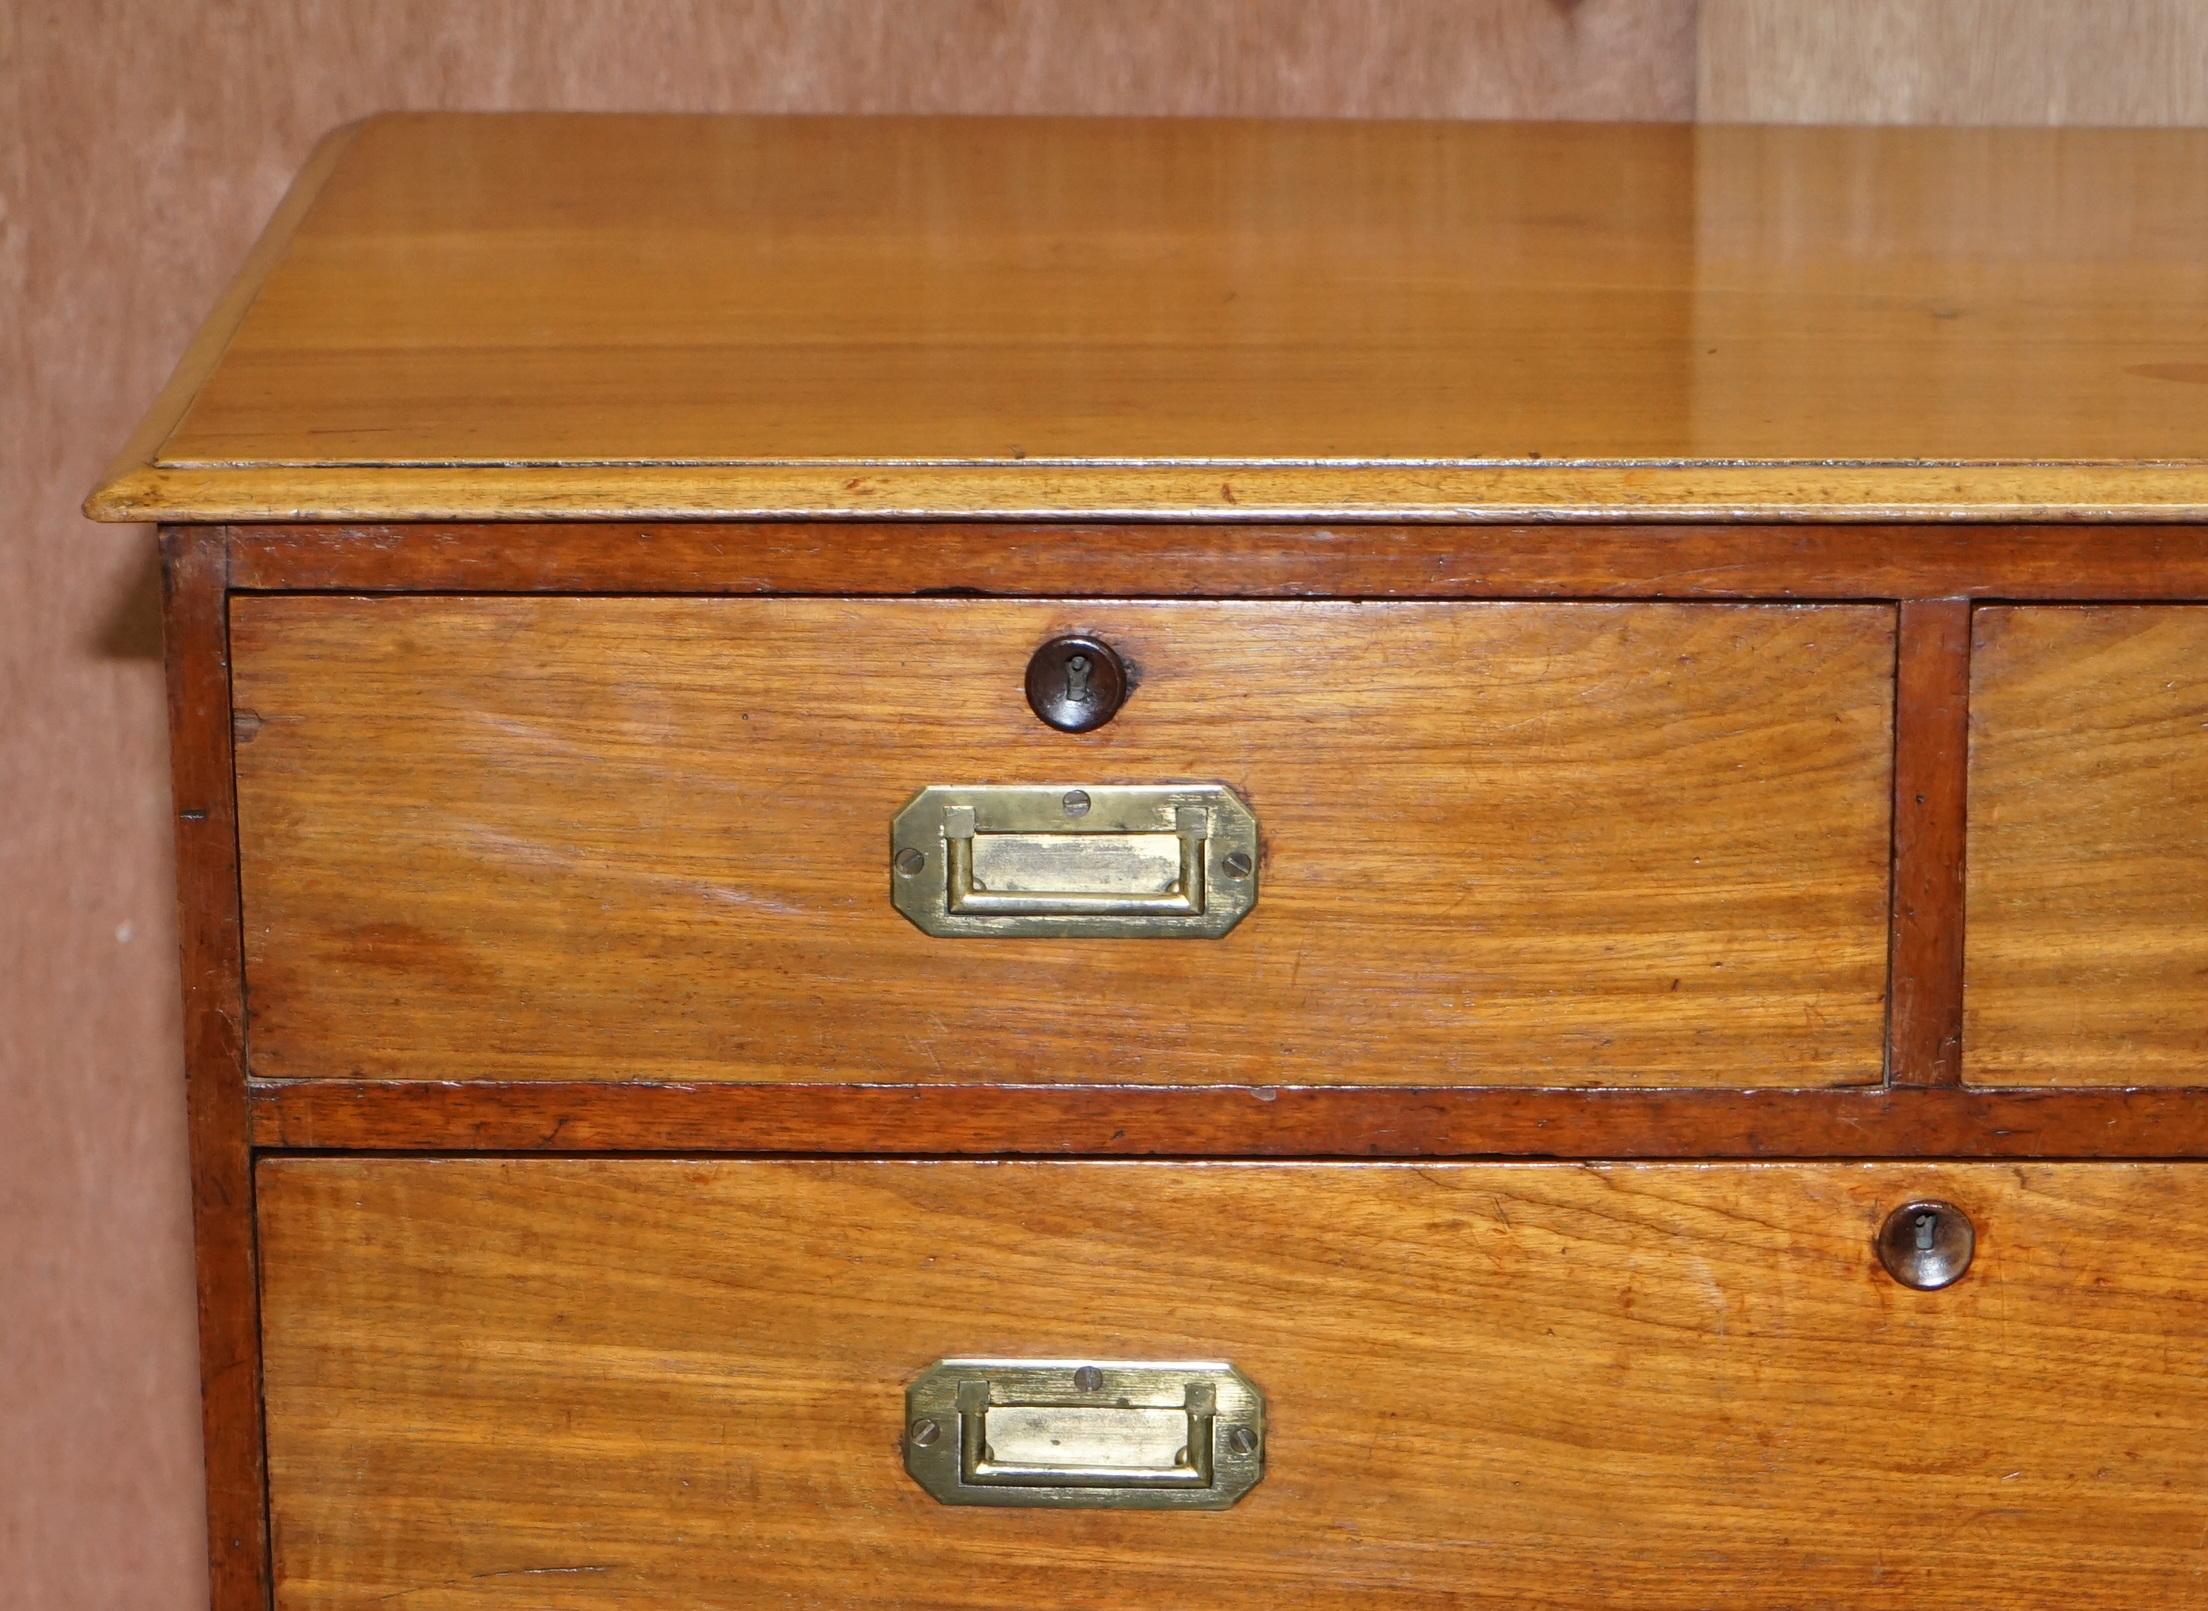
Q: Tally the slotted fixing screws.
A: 6